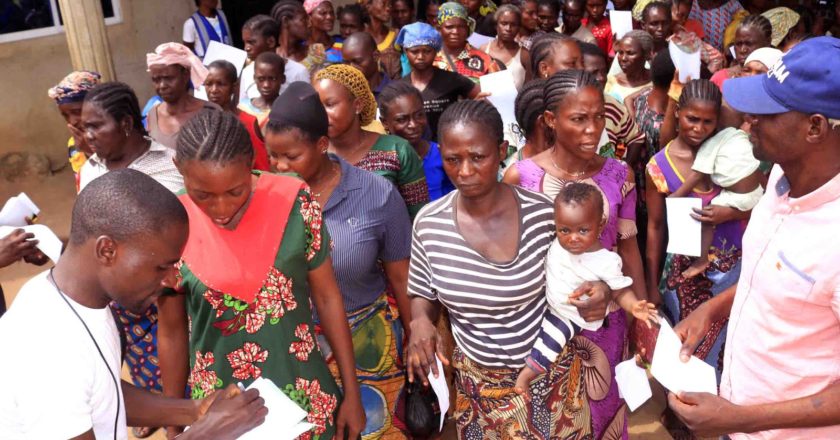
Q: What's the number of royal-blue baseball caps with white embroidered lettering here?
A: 1